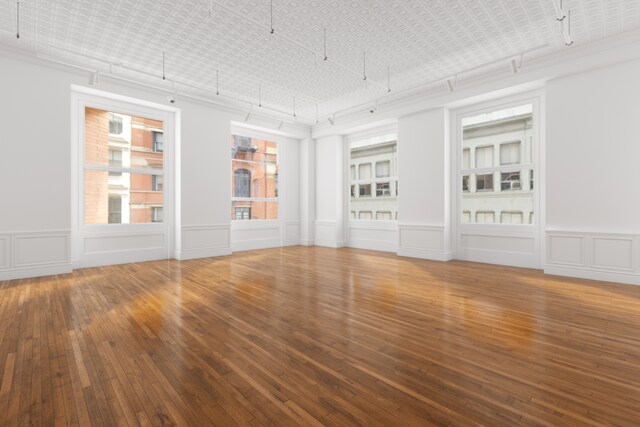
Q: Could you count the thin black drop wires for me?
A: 12